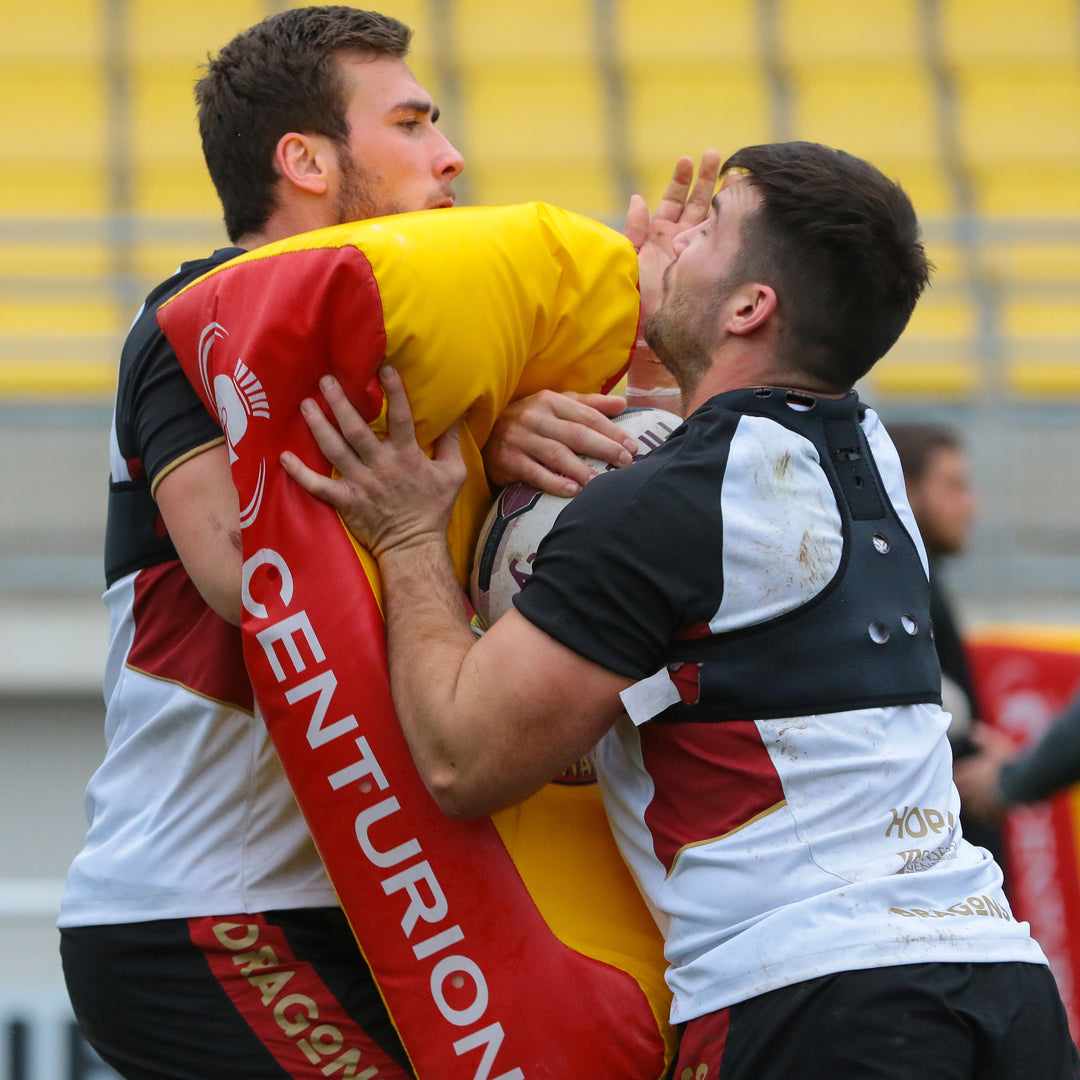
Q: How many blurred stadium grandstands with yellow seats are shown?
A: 1